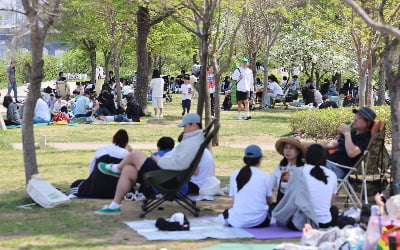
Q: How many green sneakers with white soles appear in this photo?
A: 2